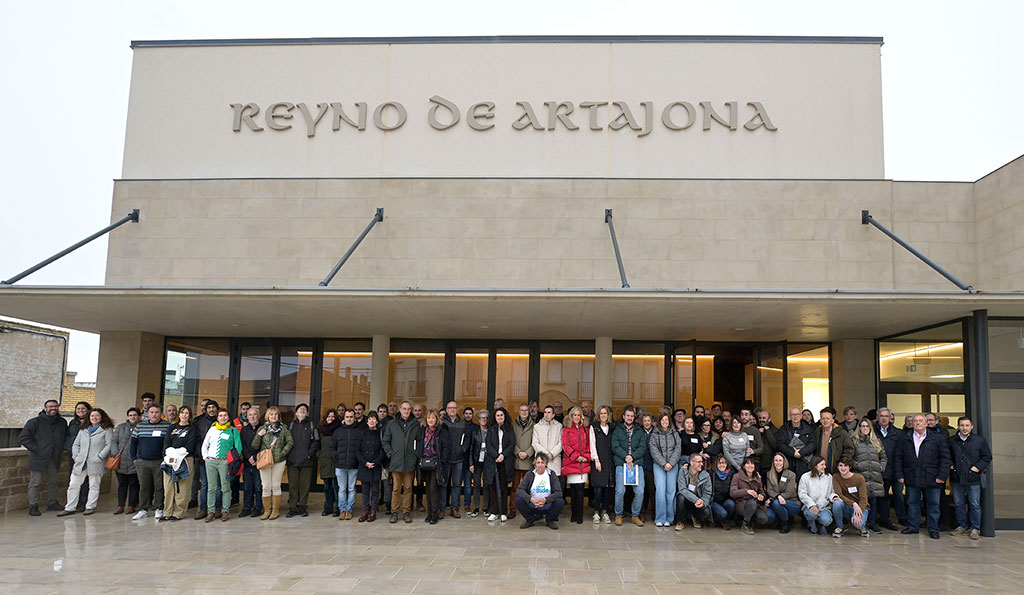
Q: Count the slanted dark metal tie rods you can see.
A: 4